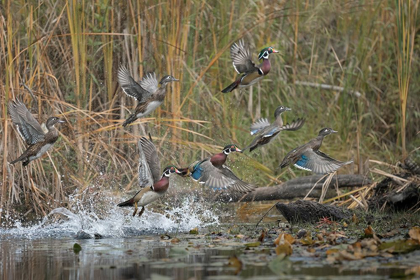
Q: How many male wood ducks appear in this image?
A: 3